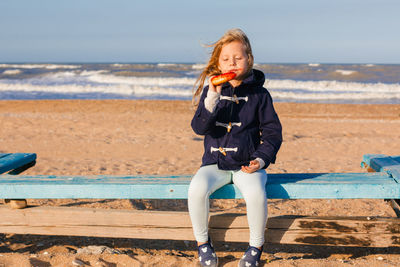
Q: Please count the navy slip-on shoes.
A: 2